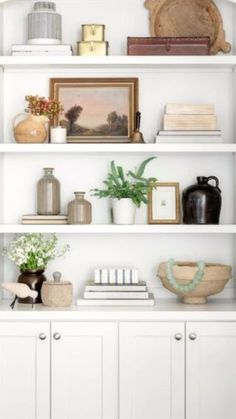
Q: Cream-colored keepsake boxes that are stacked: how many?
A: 2